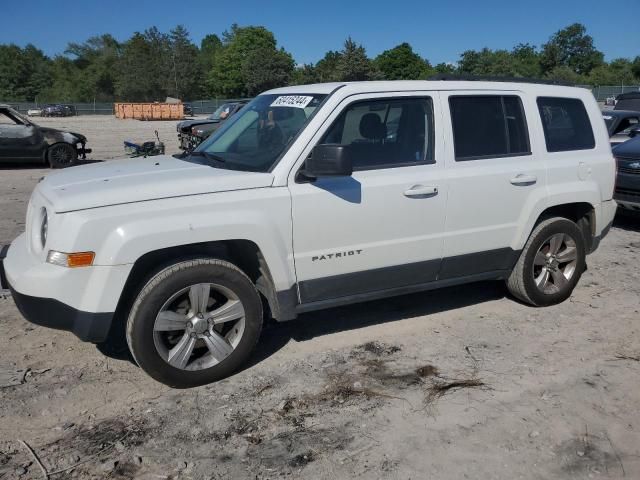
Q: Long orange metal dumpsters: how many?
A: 1